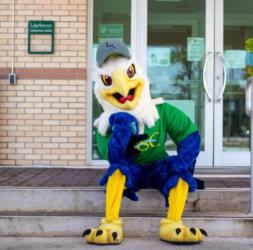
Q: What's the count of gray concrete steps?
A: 2